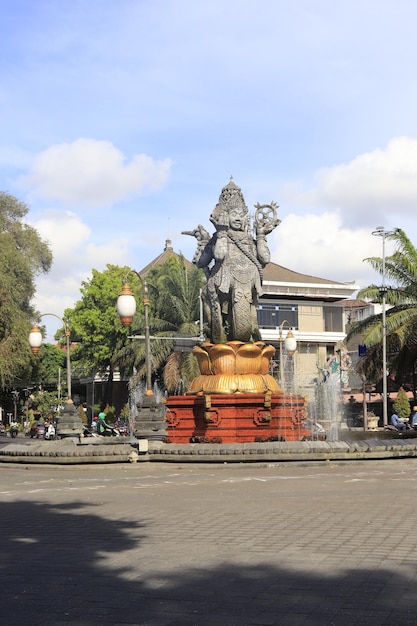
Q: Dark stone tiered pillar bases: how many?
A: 2